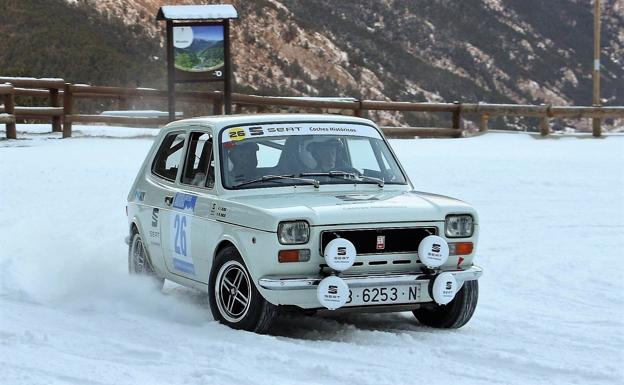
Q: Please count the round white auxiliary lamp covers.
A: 4